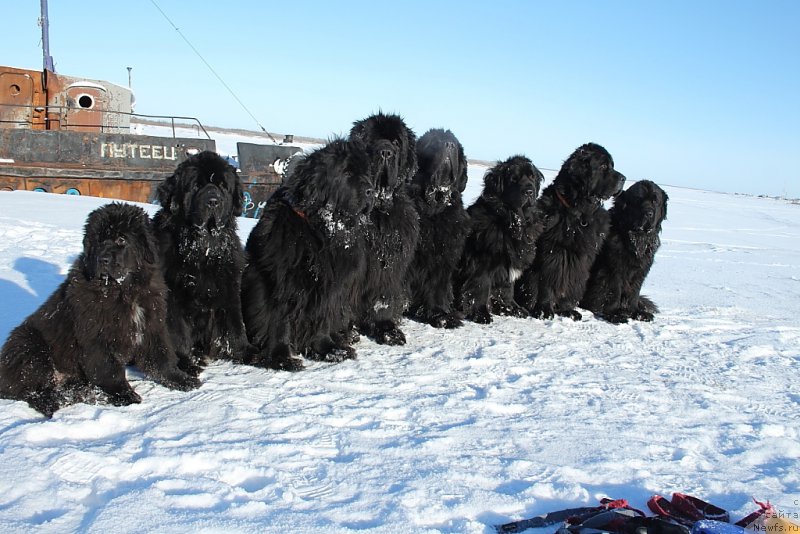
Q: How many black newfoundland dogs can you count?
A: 8